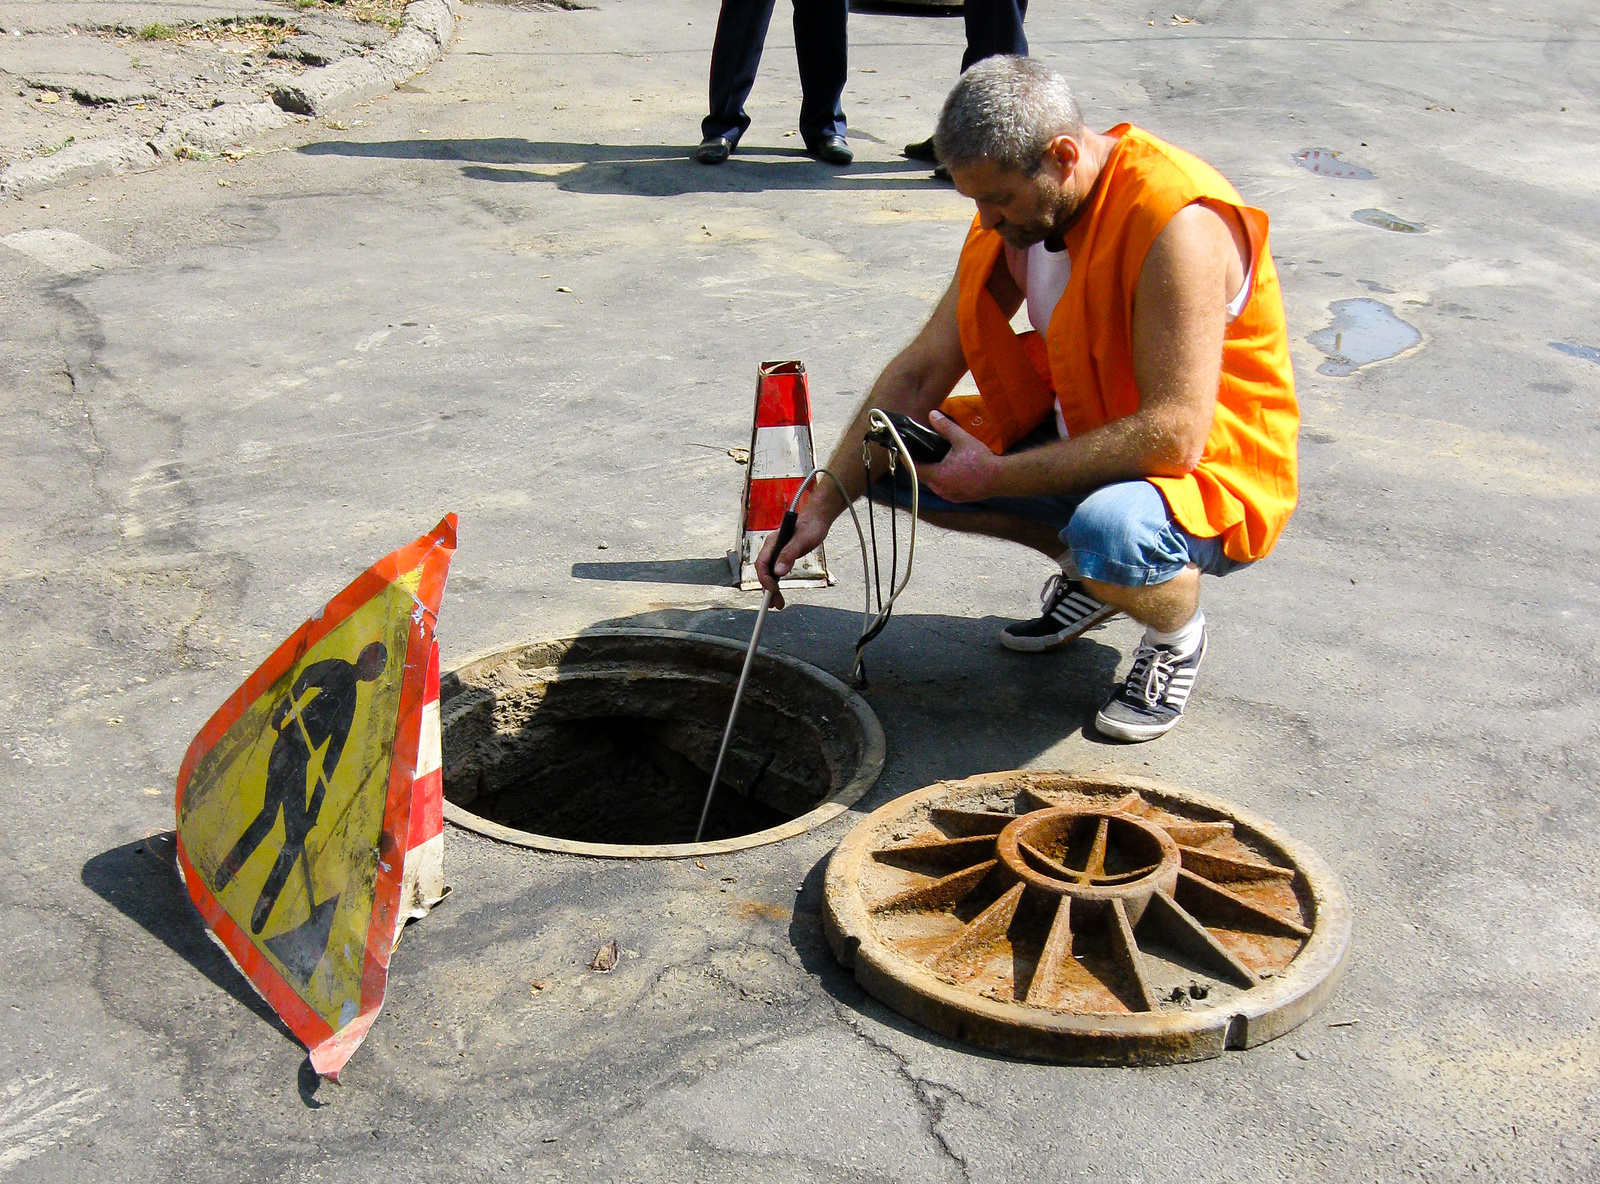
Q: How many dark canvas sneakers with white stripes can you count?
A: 2